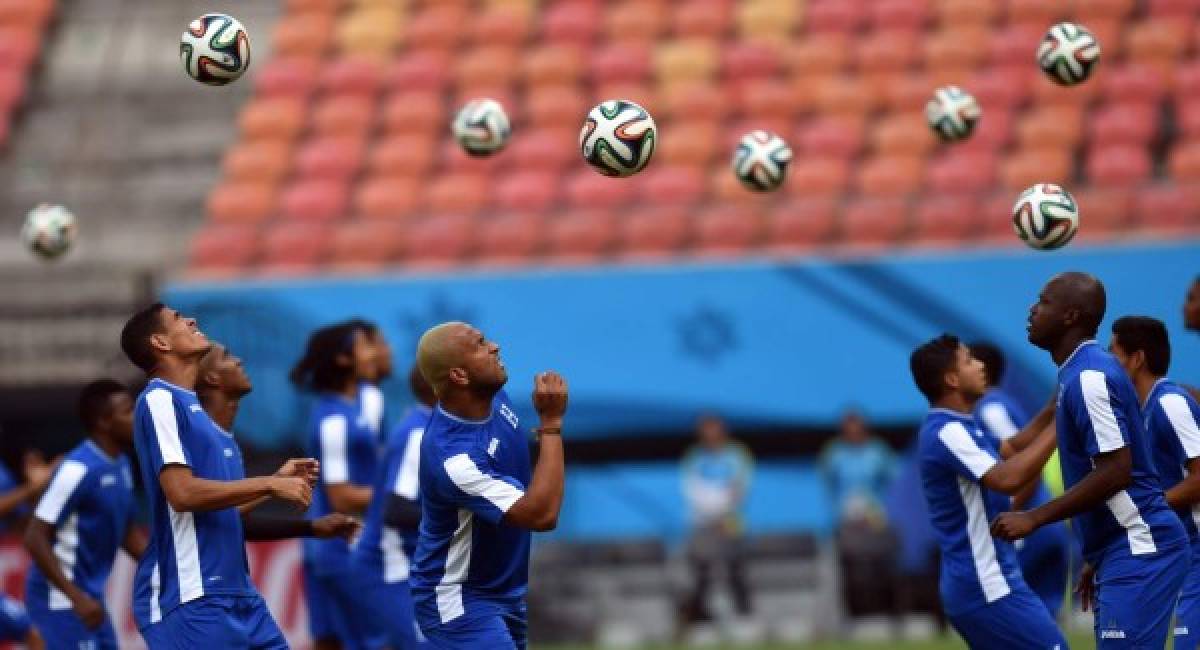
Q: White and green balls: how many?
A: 8